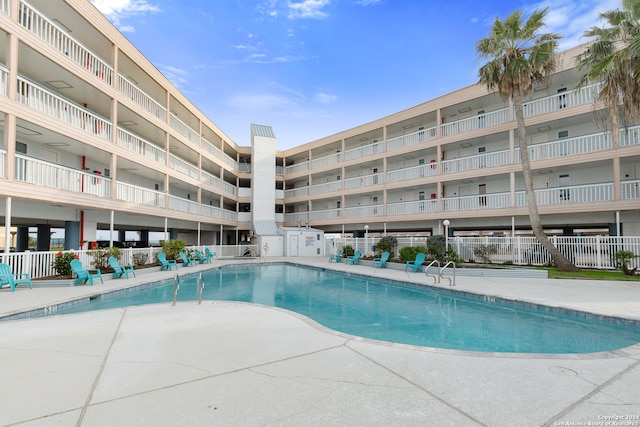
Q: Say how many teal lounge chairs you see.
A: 11